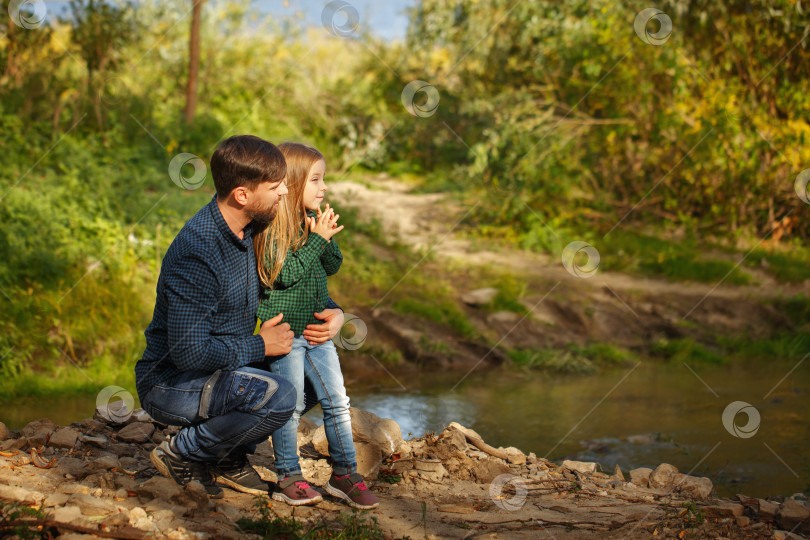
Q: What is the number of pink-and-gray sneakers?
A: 2